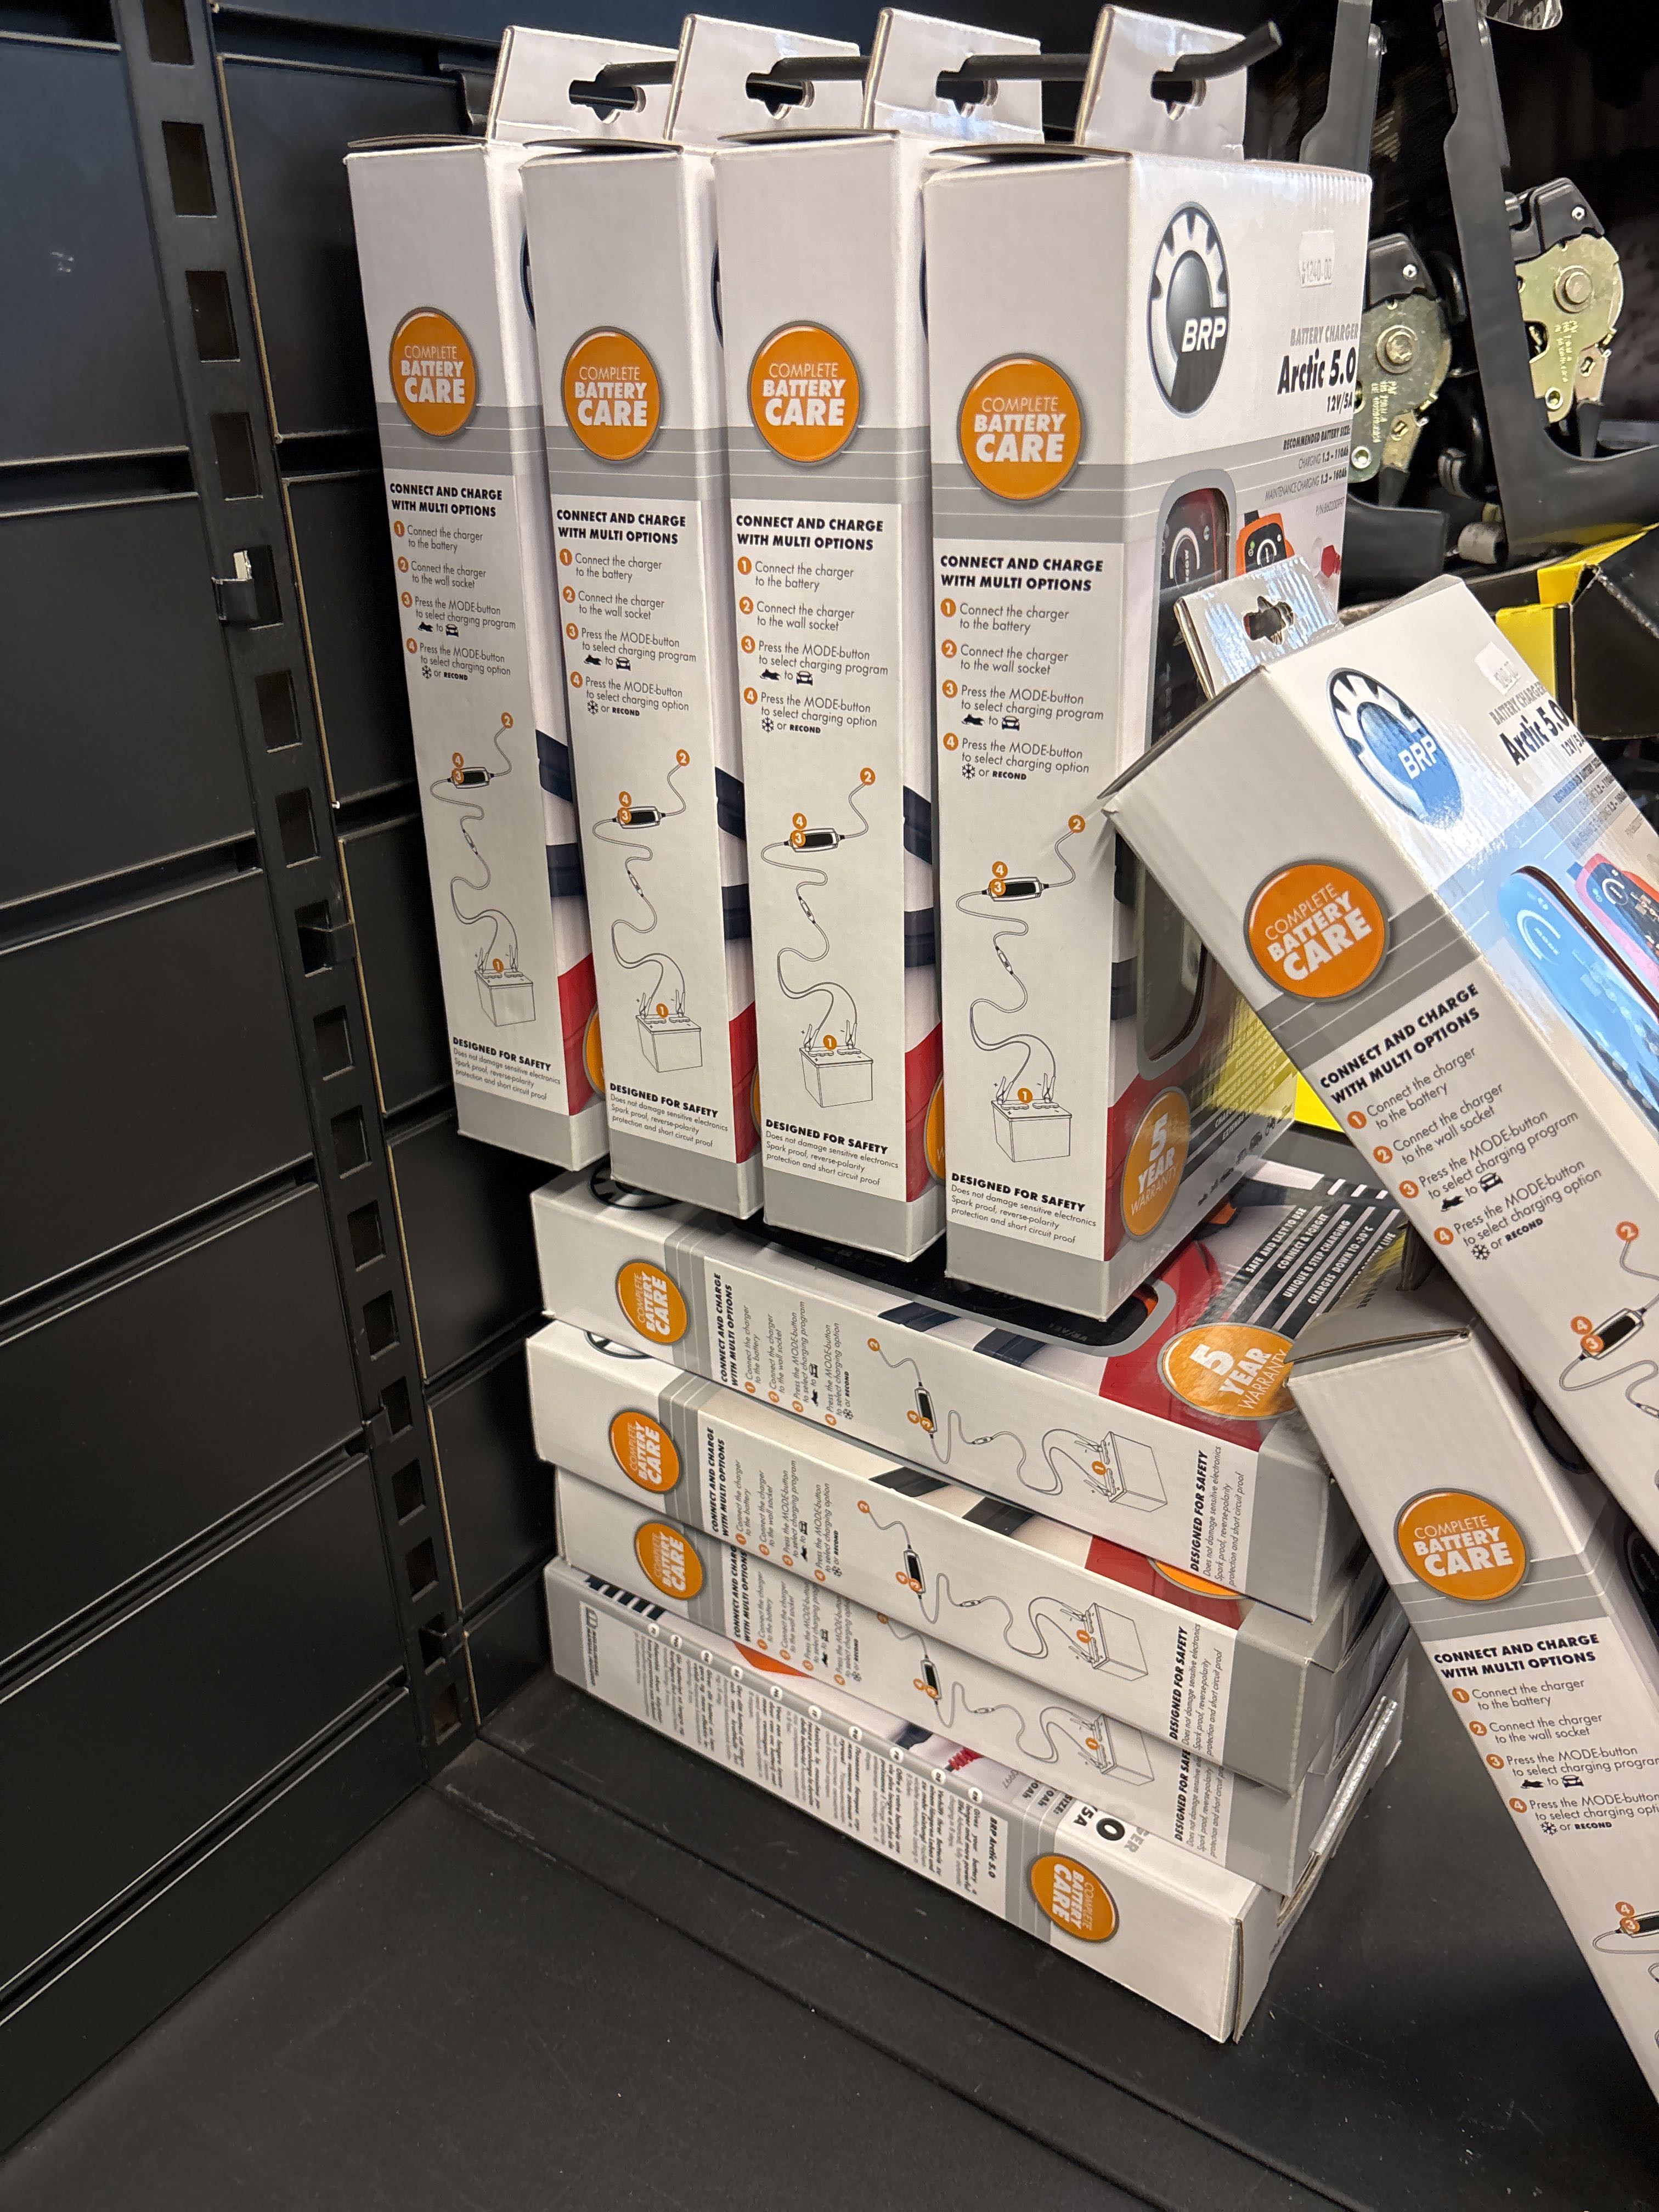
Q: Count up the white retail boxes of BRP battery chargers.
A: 10